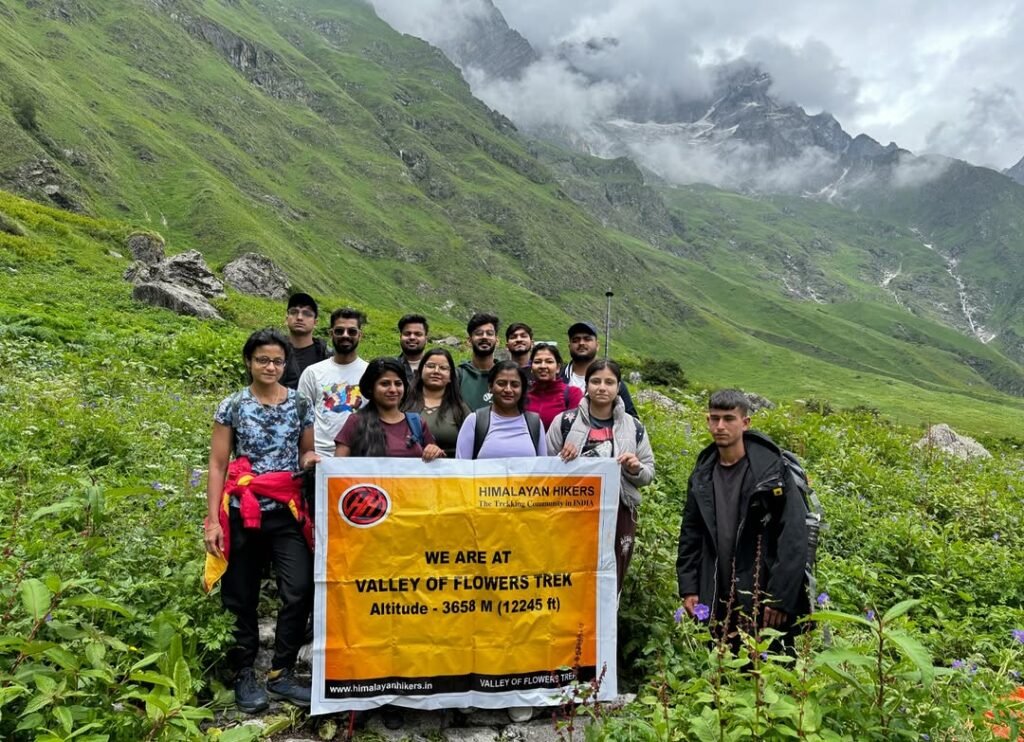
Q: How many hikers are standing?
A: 13